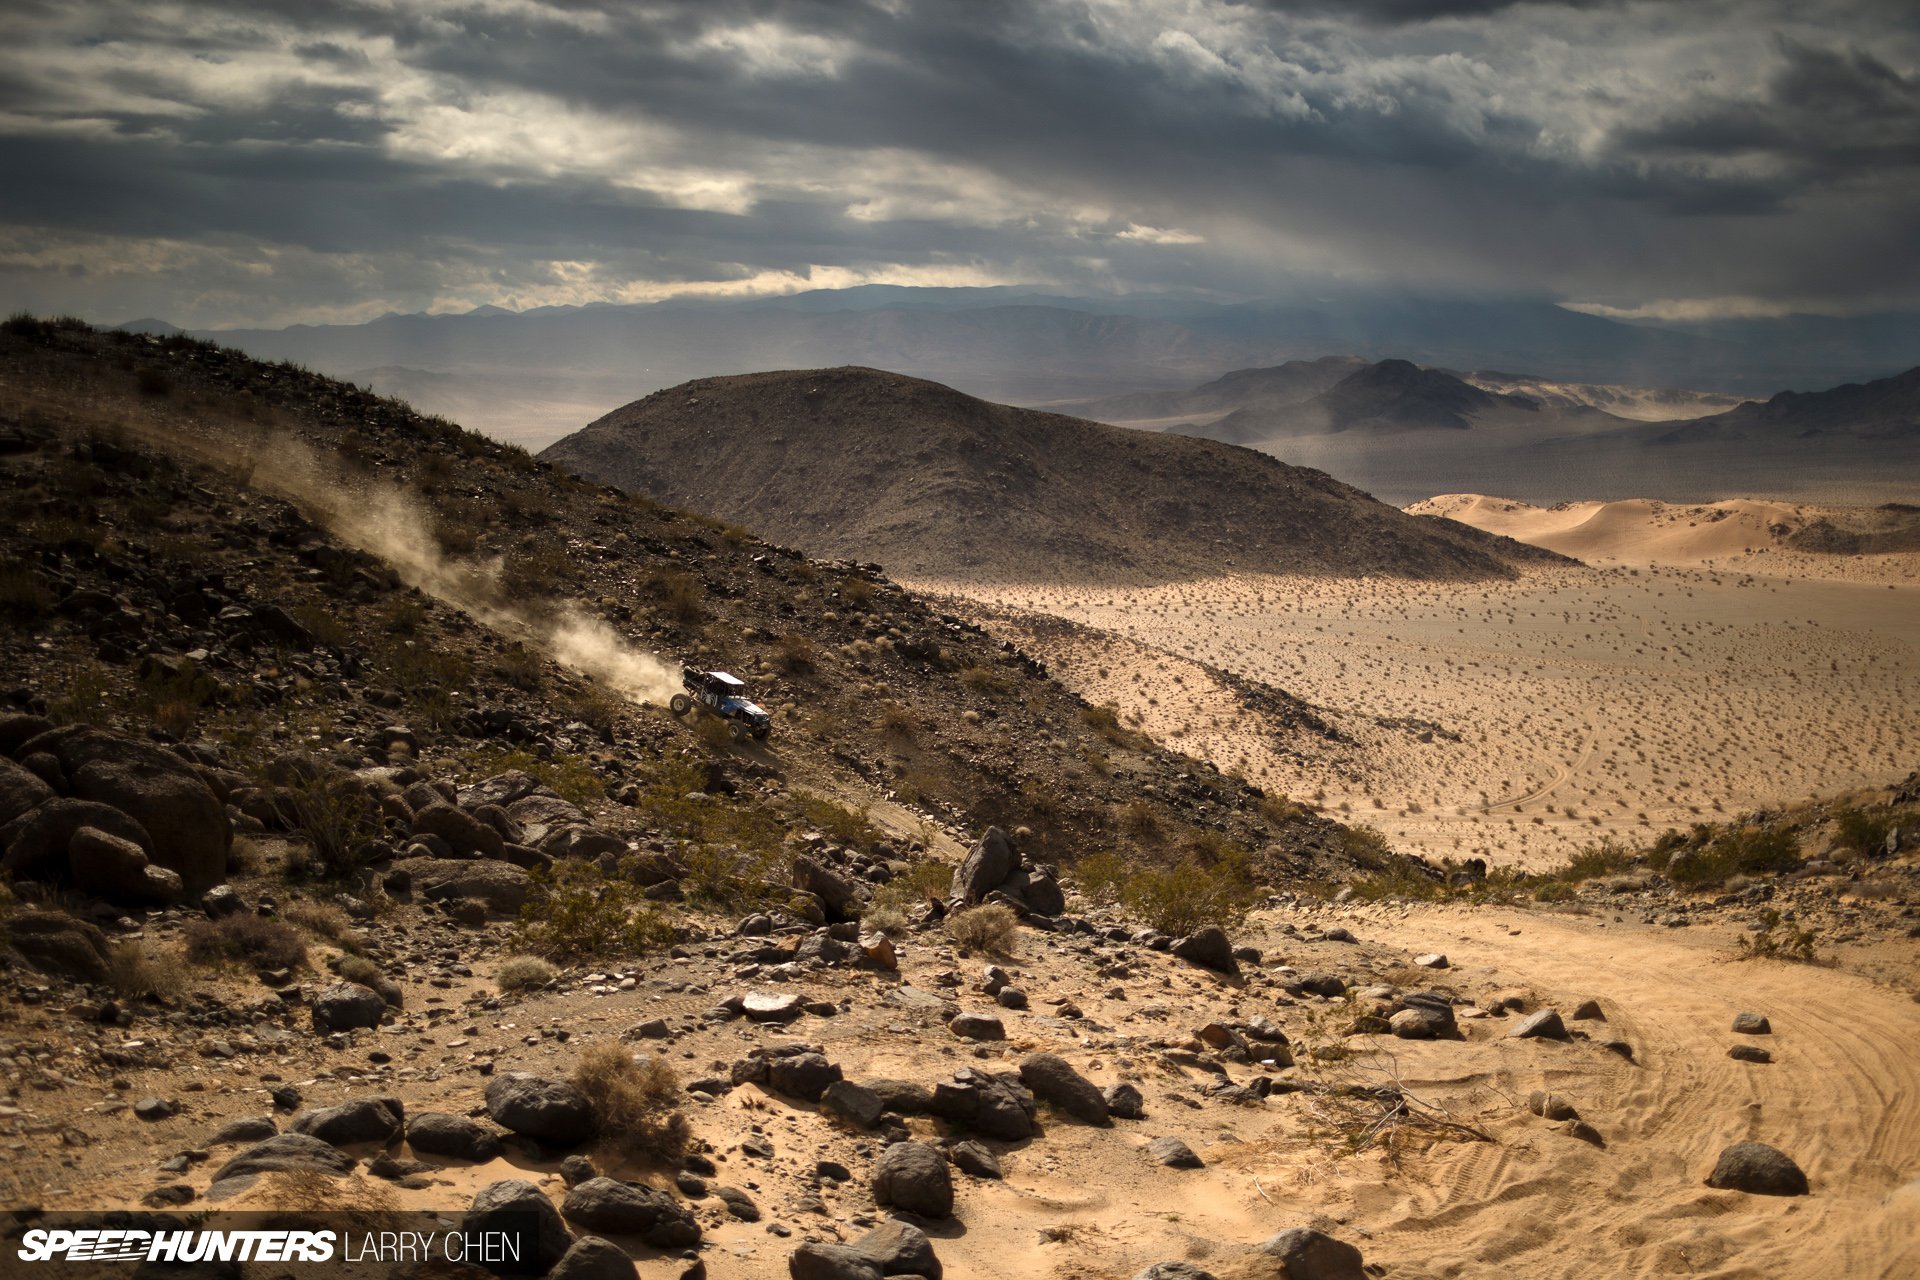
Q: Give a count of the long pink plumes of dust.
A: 0